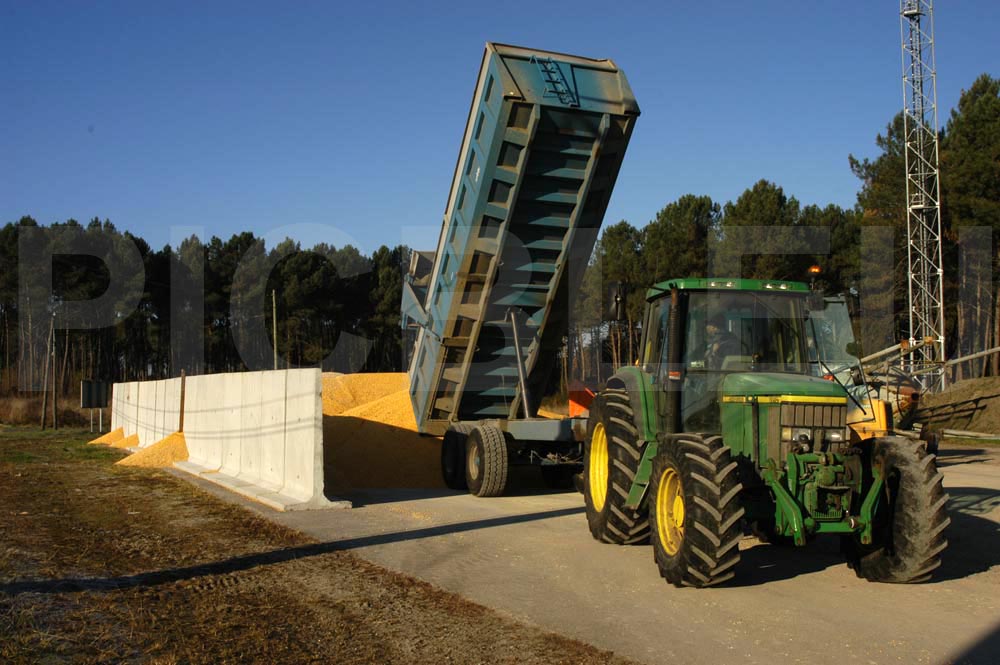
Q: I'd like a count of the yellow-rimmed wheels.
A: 2